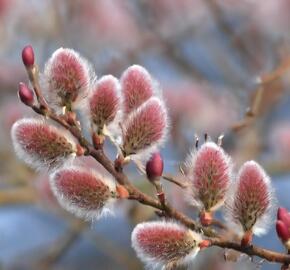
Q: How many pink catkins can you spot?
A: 9